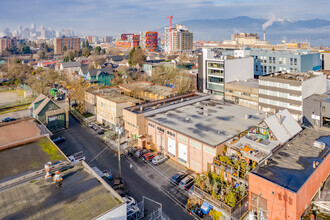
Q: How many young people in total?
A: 0